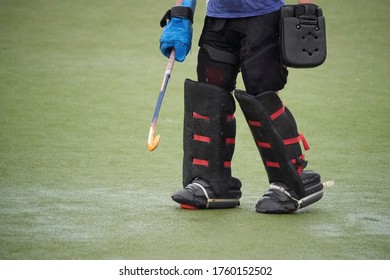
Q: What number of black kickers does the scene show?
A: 2